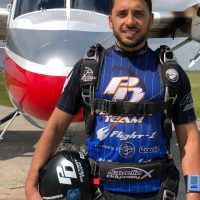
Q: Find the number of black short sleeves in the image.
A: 2